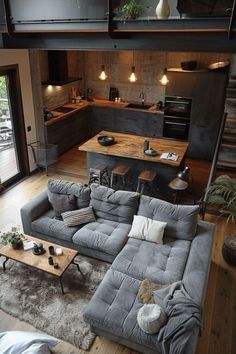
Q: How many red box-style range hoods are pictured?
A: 0